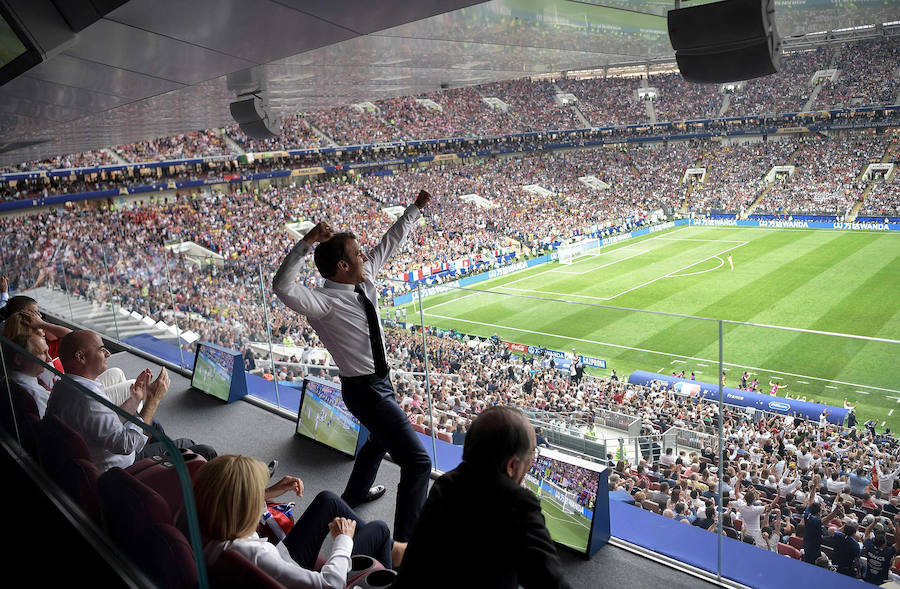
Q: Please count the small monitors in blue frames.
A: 3